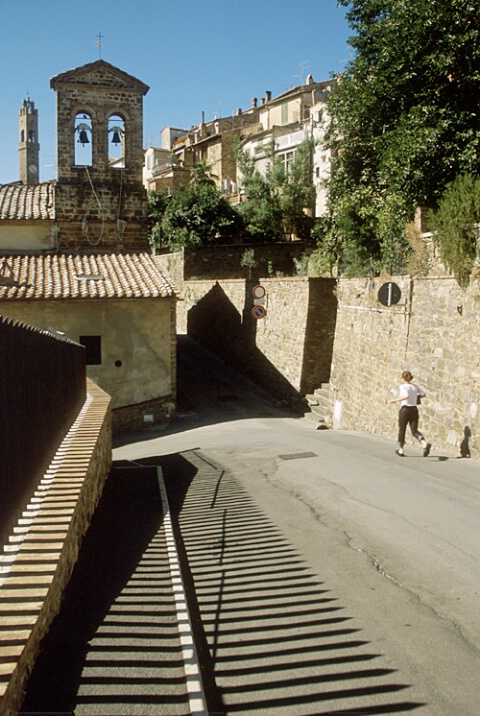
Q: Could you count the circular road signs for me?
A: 3